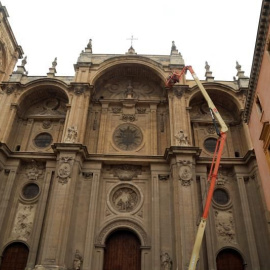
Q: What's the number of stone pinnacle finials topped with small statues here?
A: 6